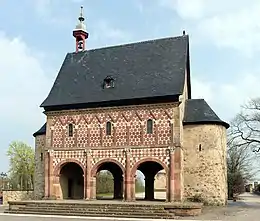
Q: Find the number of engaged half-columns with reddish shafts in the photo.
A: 4